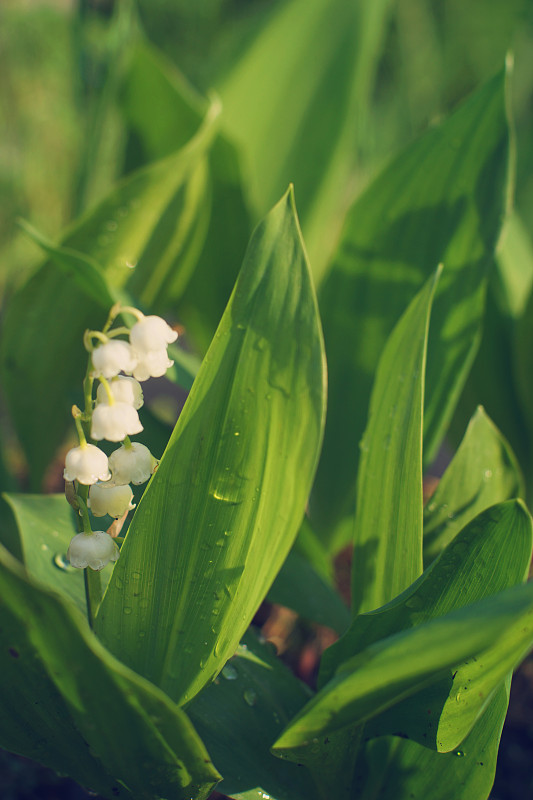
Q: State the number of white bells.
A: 9